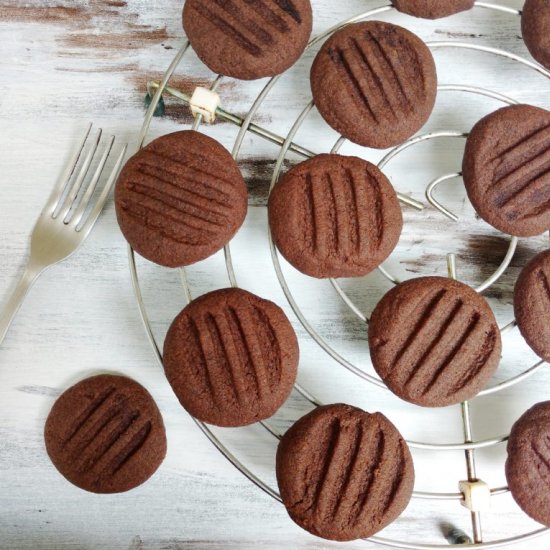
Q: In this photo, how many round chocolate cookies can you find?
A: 13